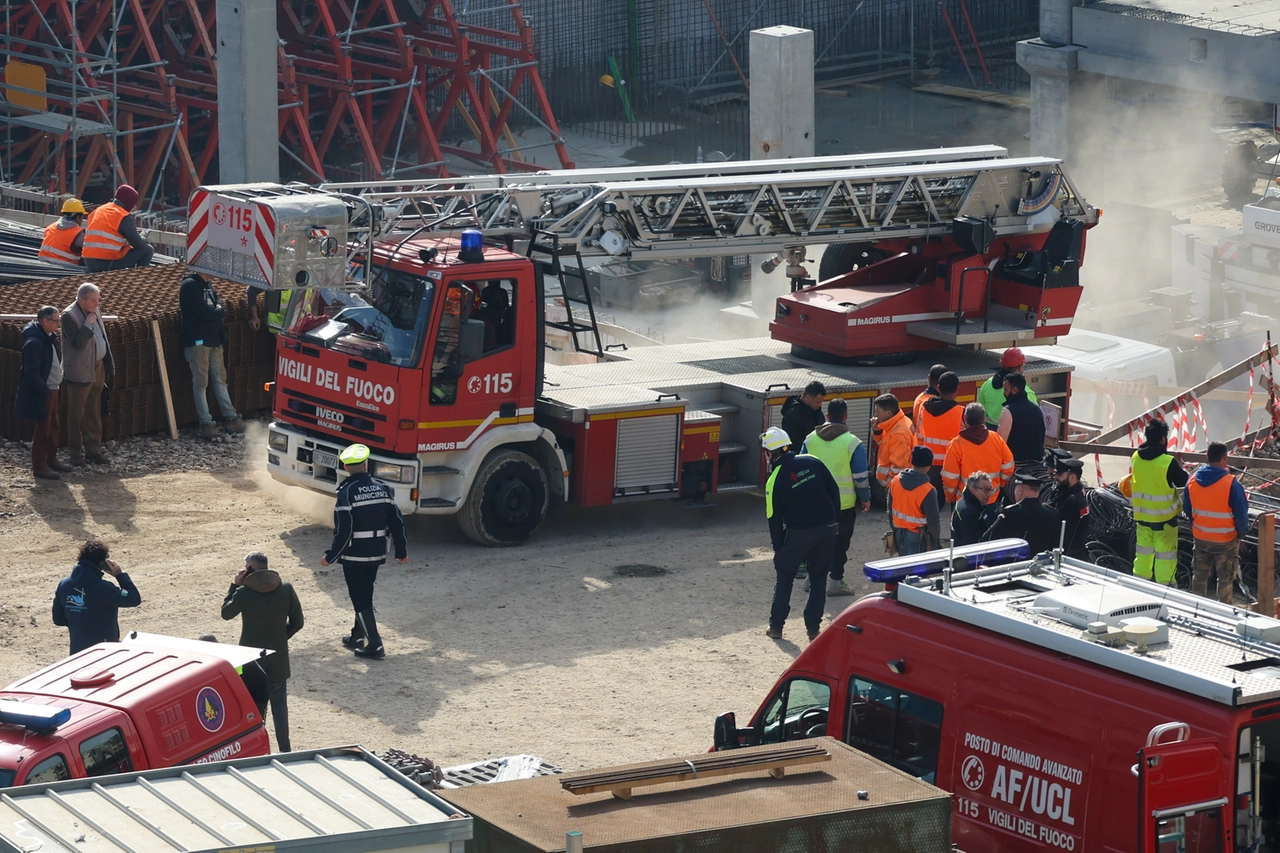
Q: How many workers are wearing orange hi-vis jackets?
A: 8